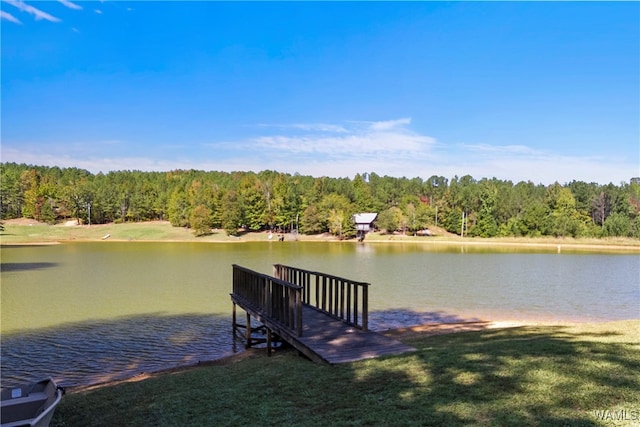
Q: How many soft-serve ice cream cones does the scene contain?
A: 0